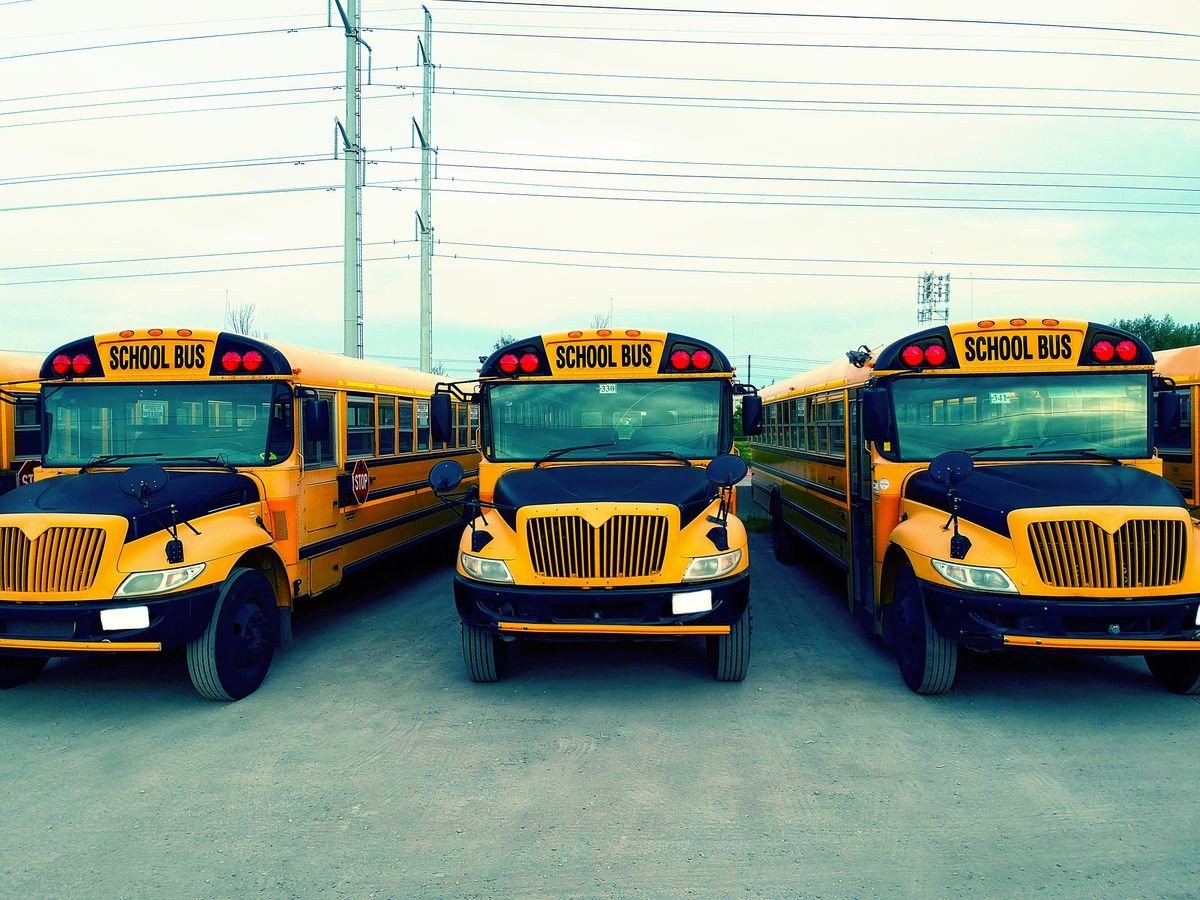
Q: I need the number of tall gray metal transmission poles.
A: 2